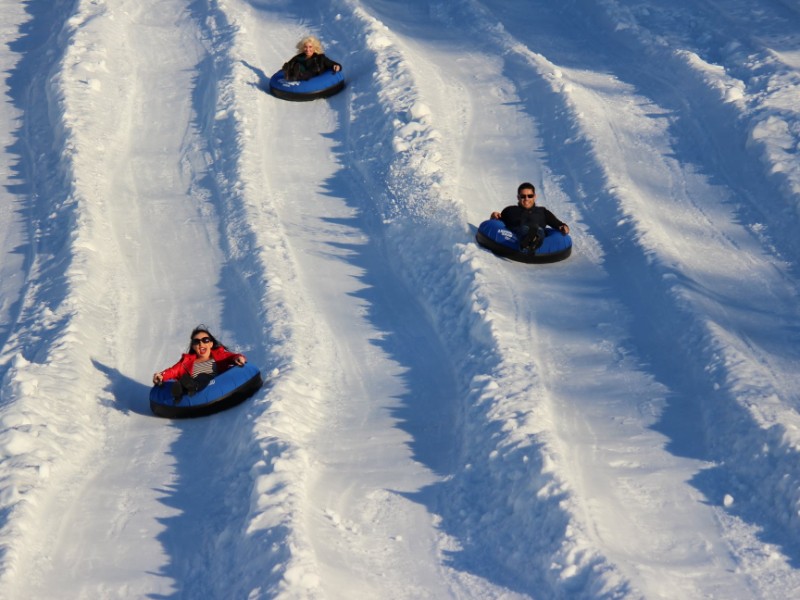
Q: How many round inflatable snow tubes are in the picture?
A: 3